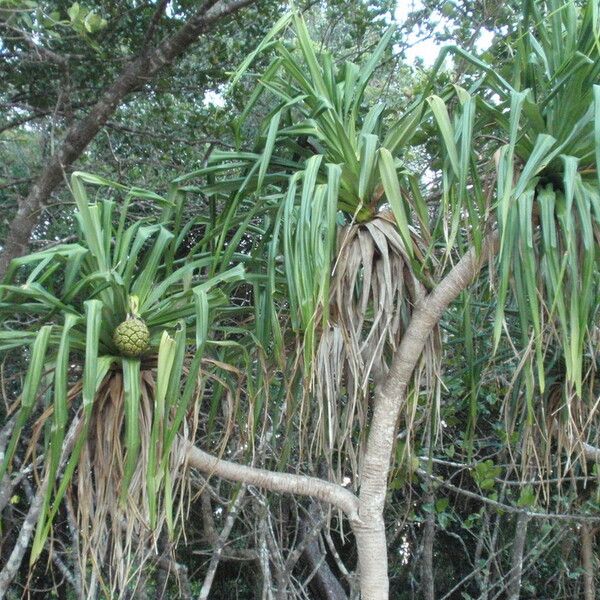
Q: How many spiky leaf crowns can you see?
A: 3